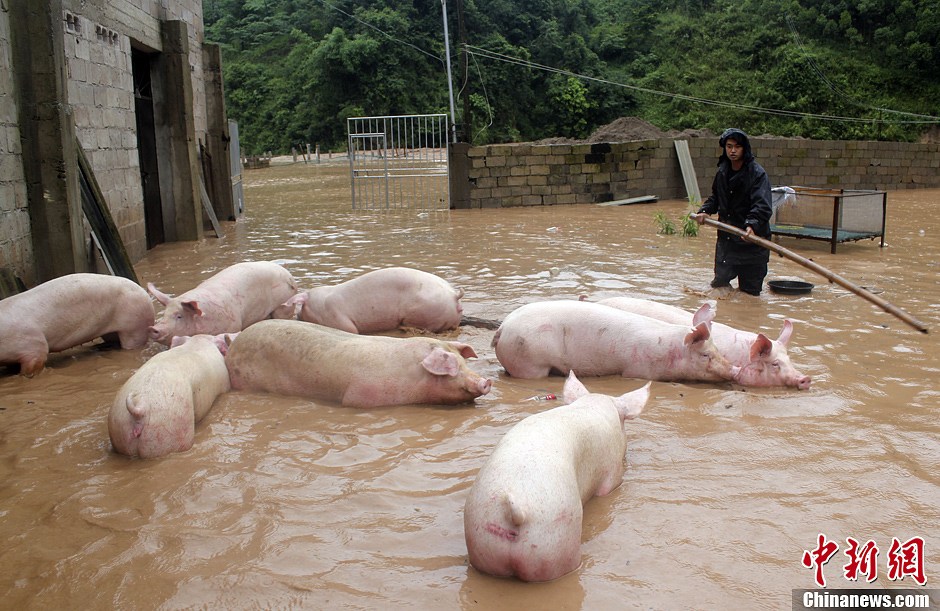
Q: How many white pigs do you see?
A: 8